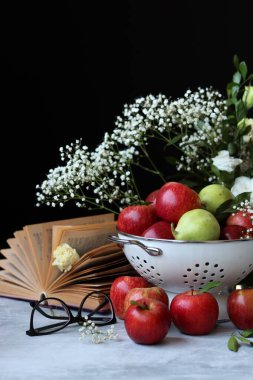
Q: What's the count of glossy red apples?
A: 11